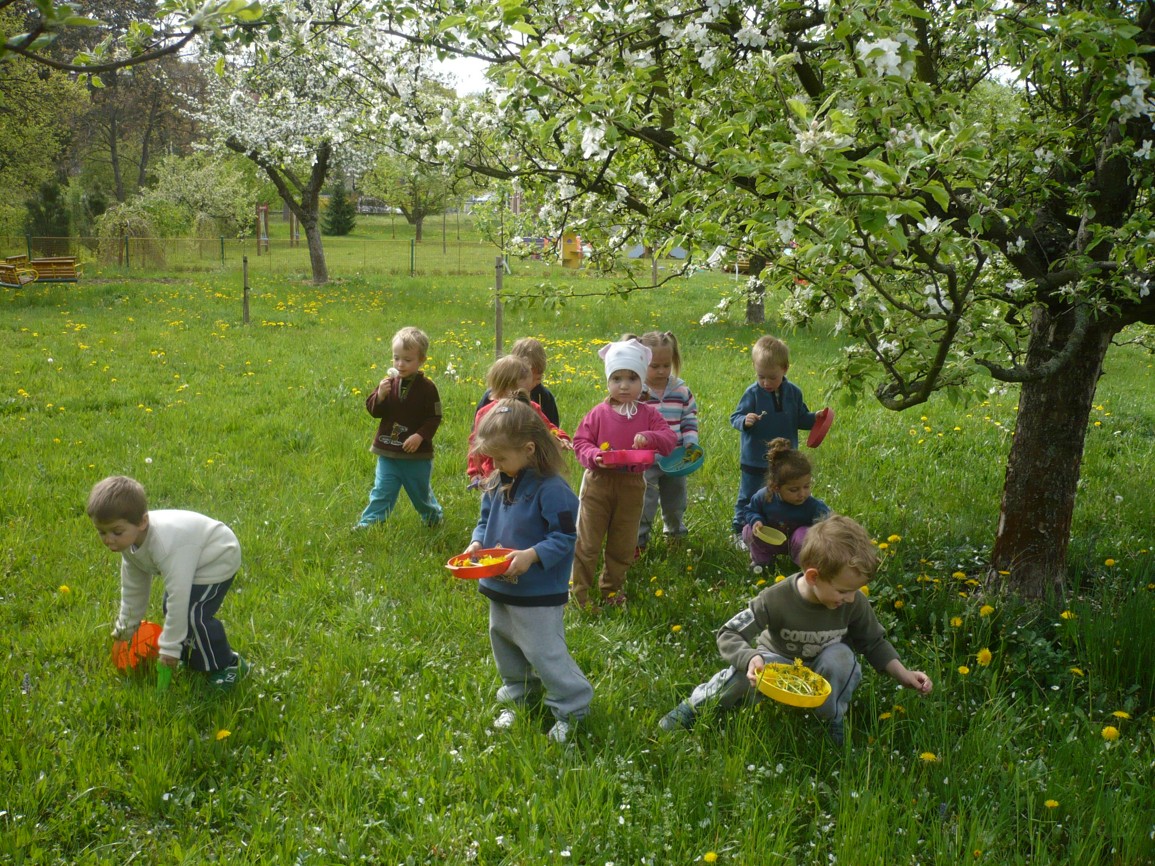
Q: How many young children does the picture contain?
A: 10